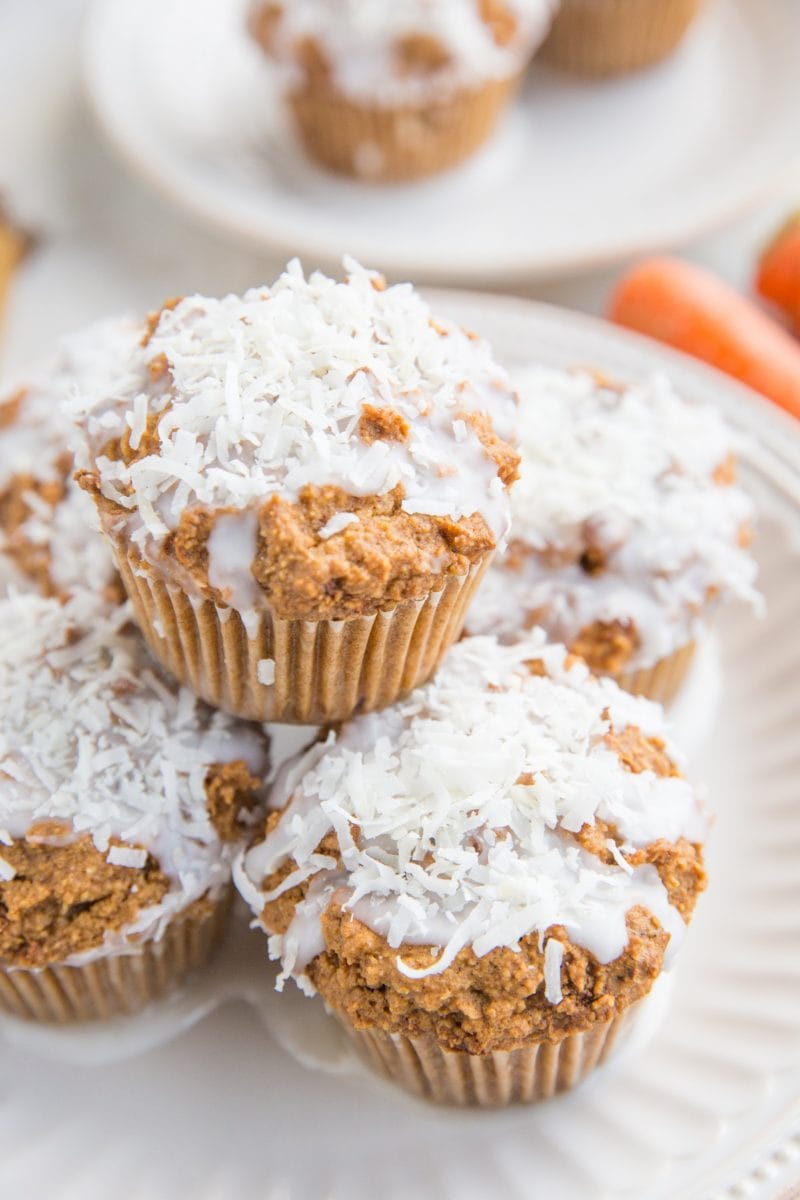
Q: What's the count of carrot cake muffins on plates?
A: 7